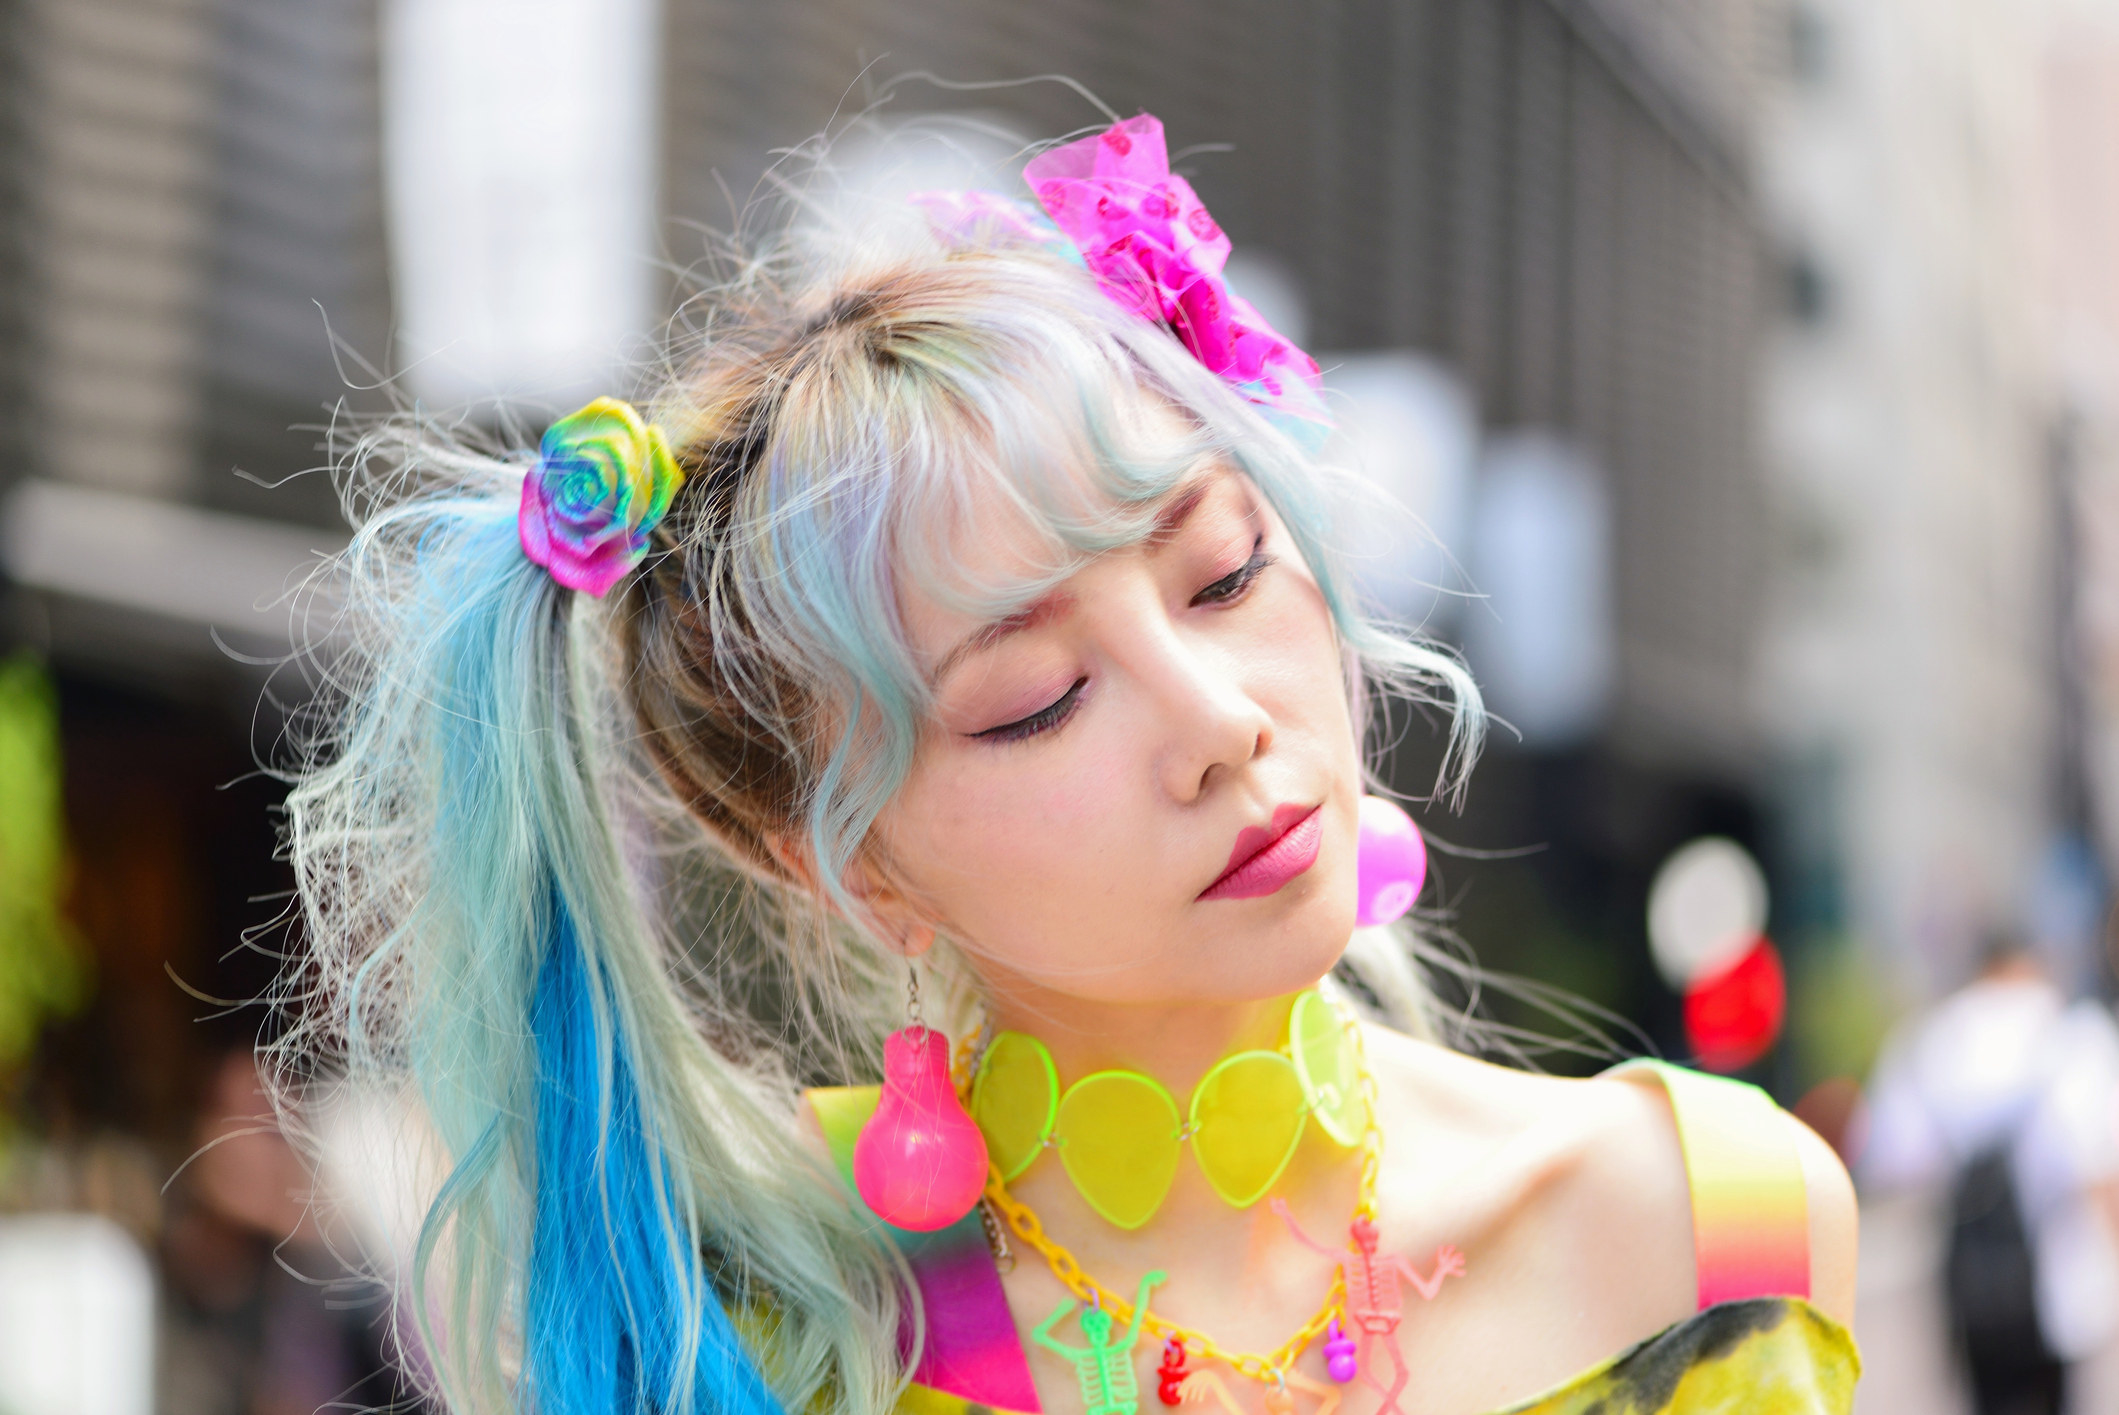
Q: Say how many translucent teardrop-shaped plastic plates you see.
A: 4